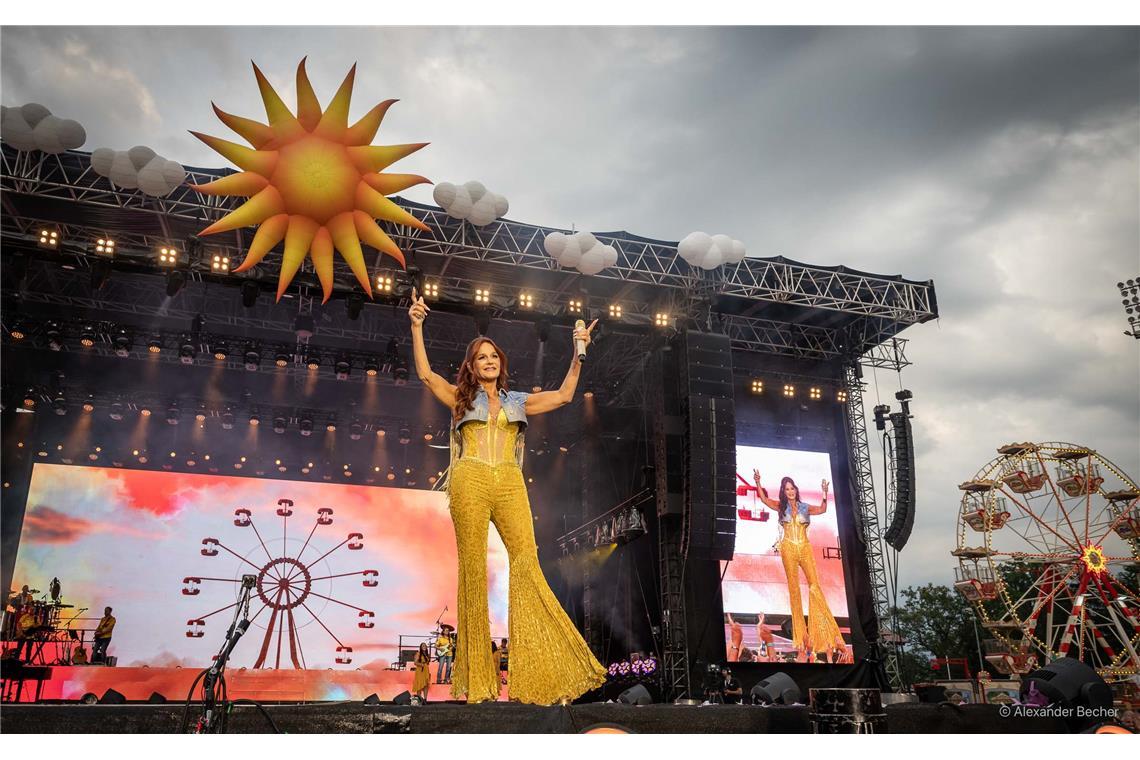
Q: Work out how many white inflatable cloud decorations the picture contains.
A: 5